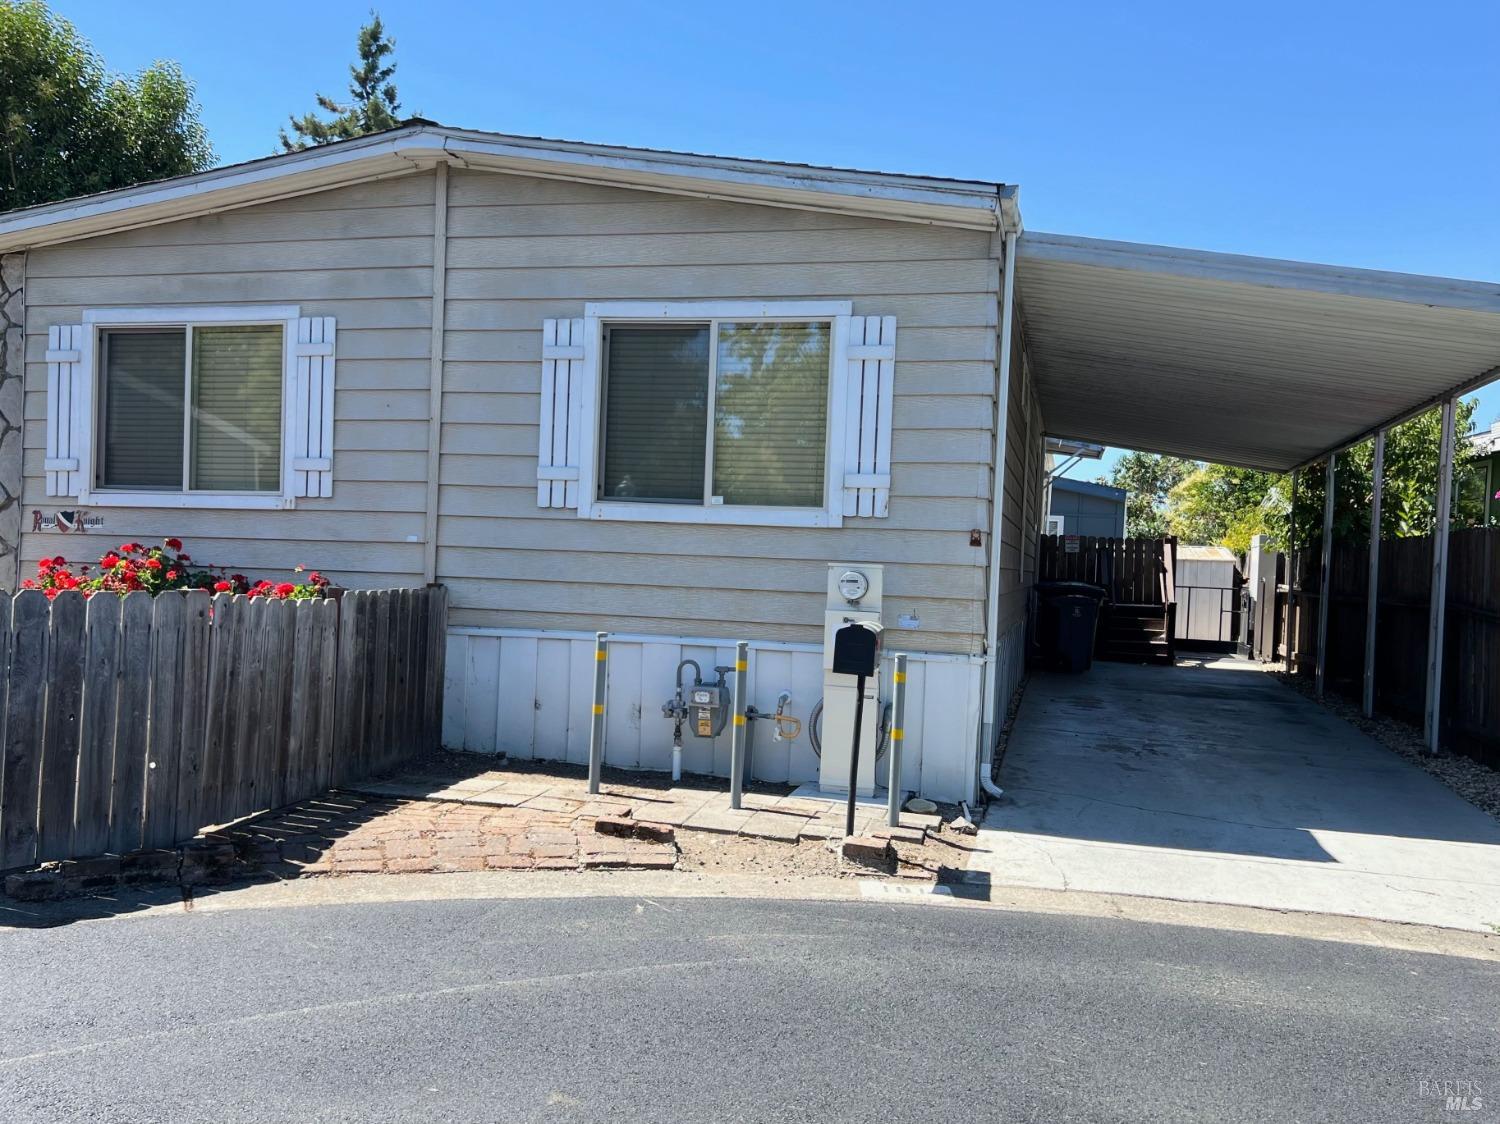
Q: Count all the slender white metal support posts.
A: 4